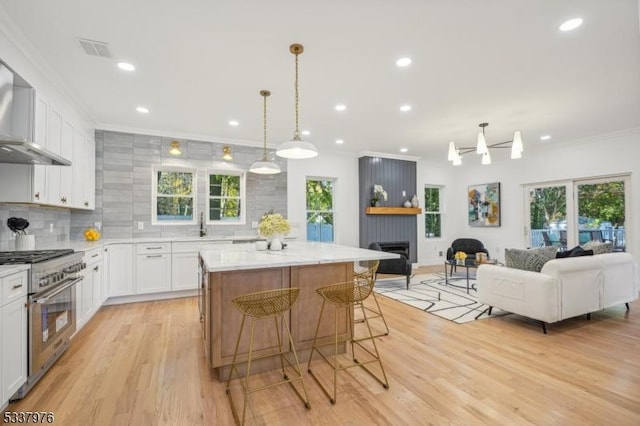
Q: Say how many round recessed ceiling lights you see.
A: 11